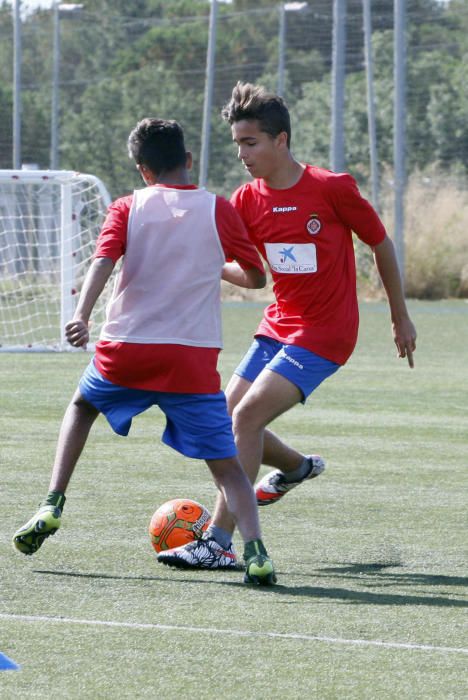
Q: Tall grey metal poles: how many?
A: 7